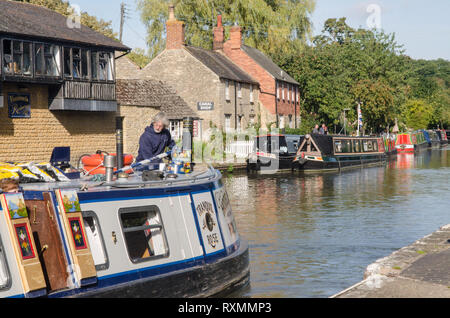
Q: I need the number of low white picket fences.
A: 1